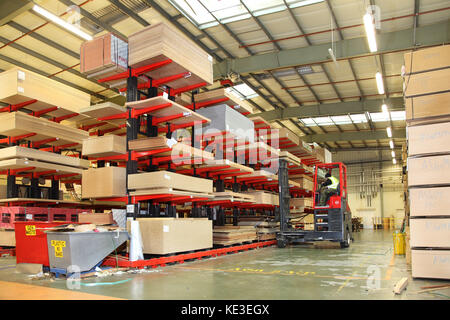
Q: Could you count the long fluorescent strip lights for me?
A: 8